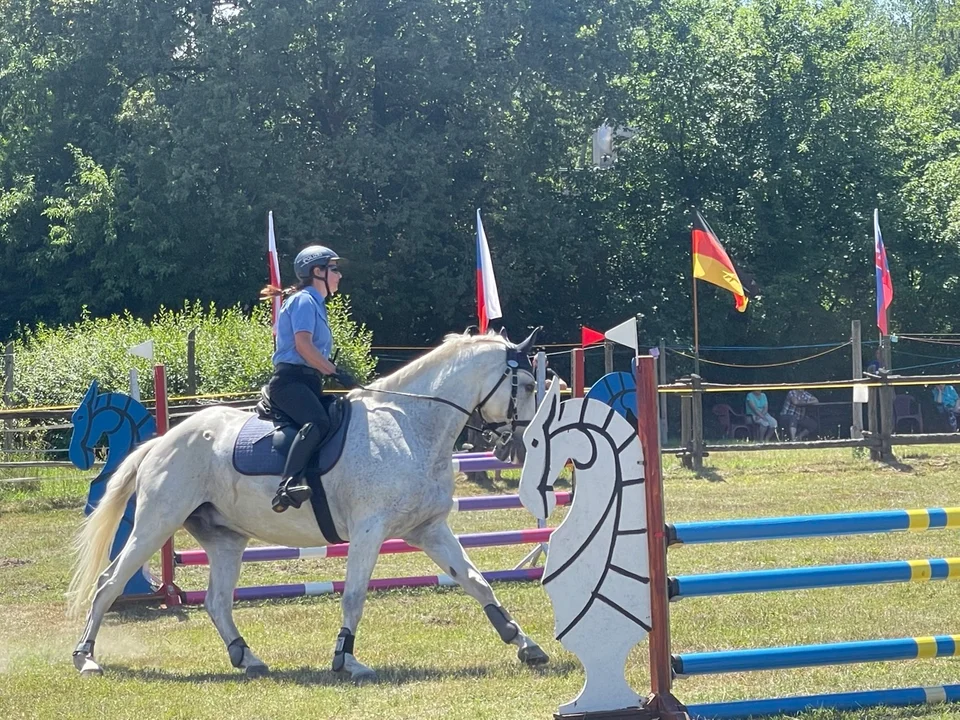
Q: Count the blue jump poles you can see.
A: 4